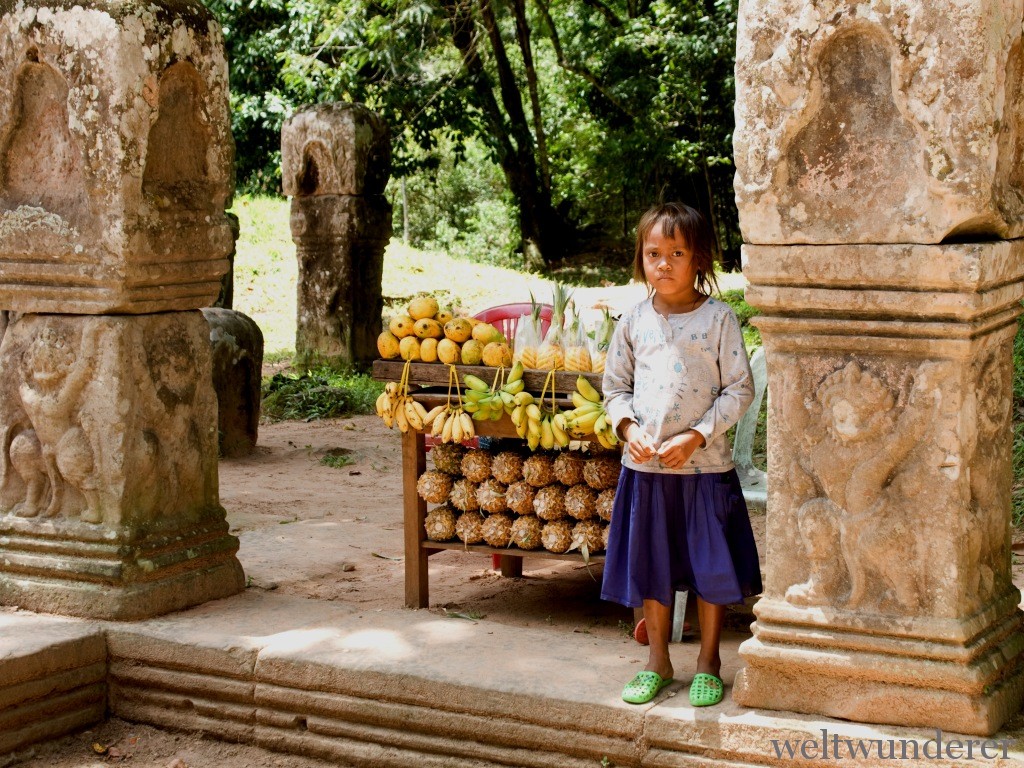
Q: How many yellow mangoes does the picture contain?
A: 13